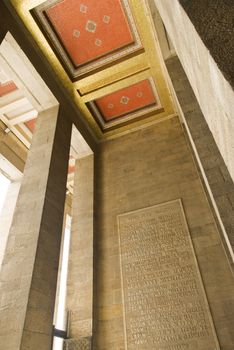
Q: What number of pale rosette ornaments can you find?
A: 8